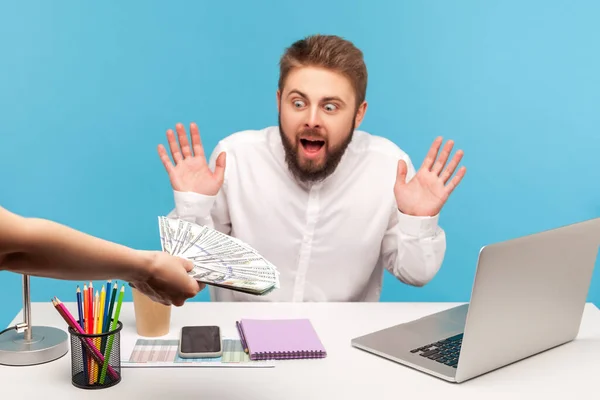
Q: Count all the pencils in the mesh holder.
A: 10